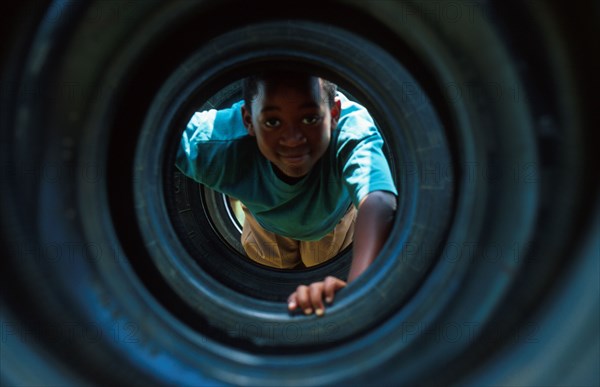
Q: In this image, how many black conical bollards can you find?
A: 0